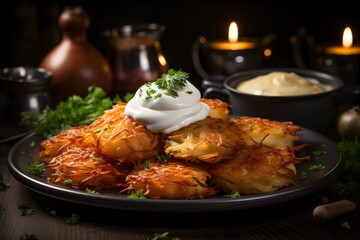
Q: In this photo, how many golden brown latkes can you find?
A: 8